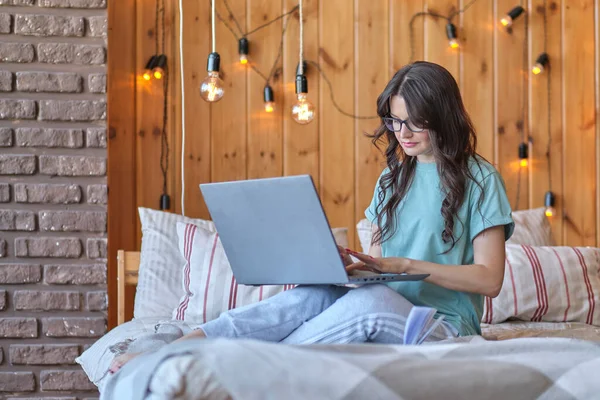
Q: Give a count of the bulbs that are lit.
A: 11